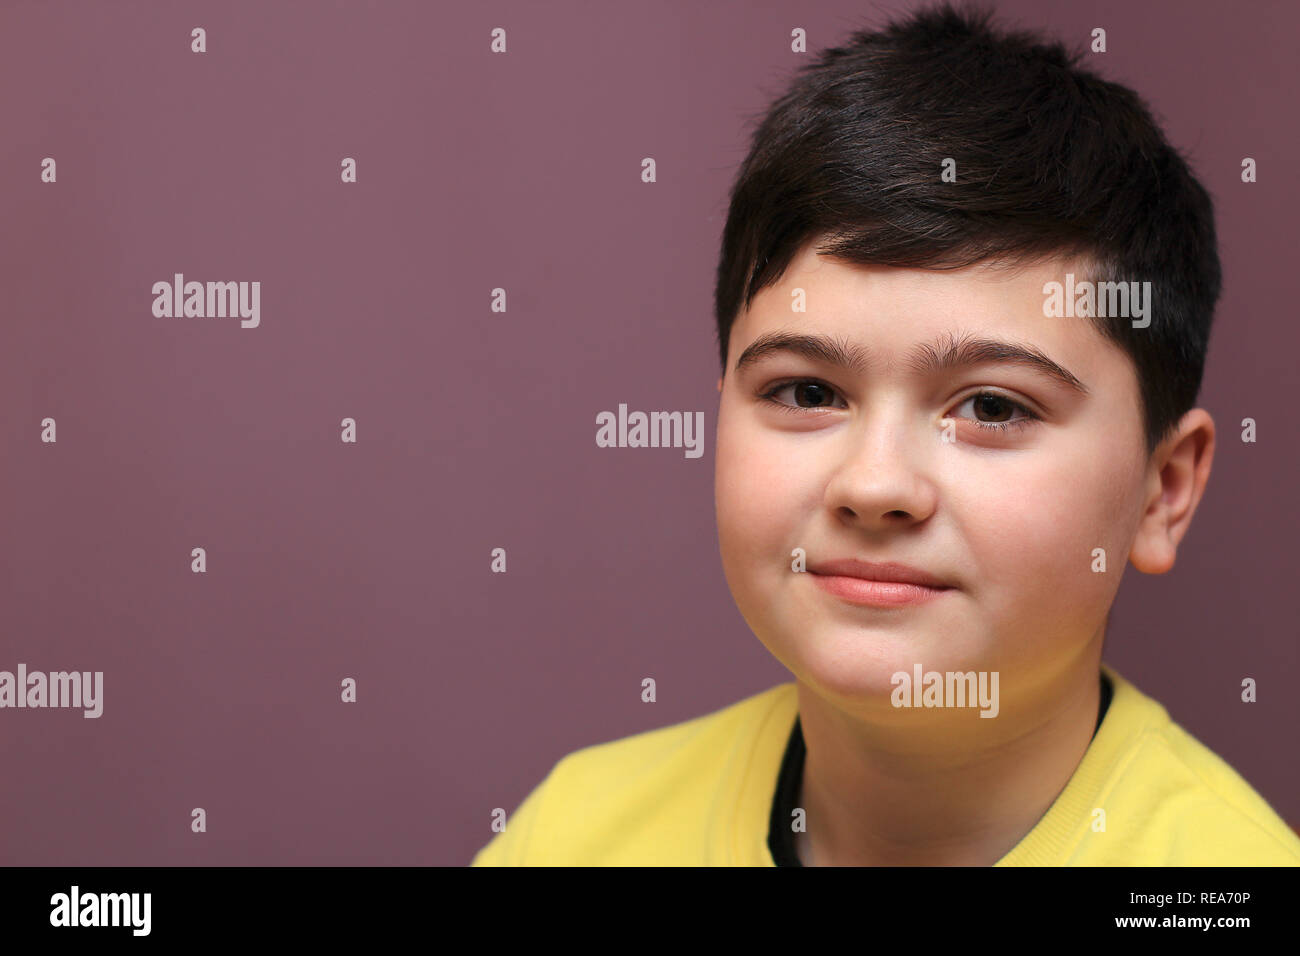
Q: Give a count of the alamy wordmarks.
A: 6